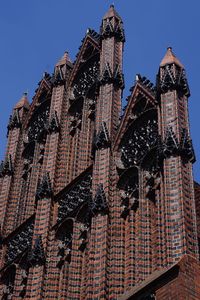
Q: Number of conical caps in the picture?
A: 4